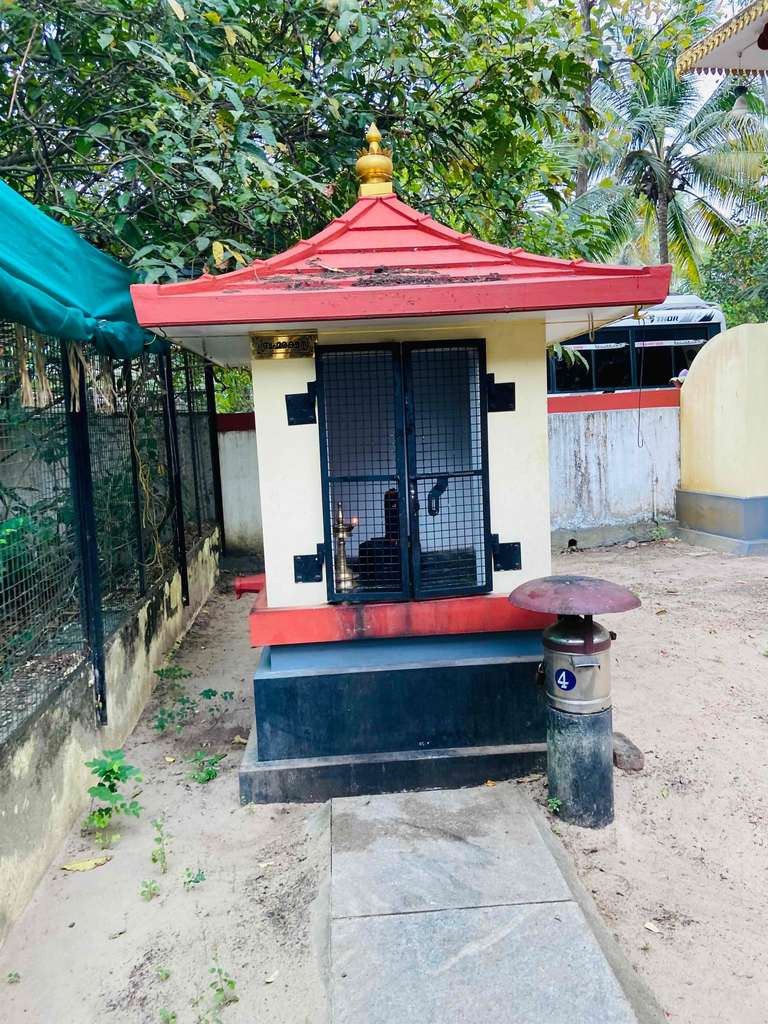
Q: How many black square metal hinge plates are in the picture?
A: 4